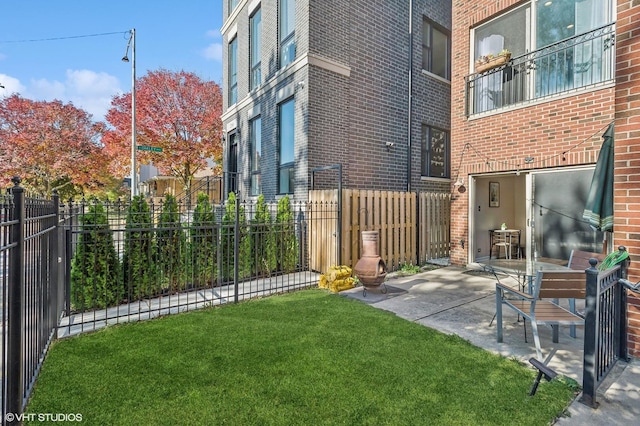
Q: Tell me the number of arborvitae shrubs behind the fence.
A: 7